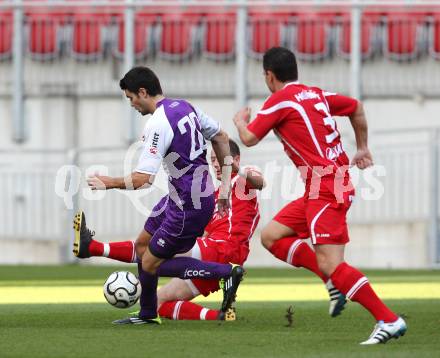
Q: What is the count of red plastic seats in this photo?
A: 11